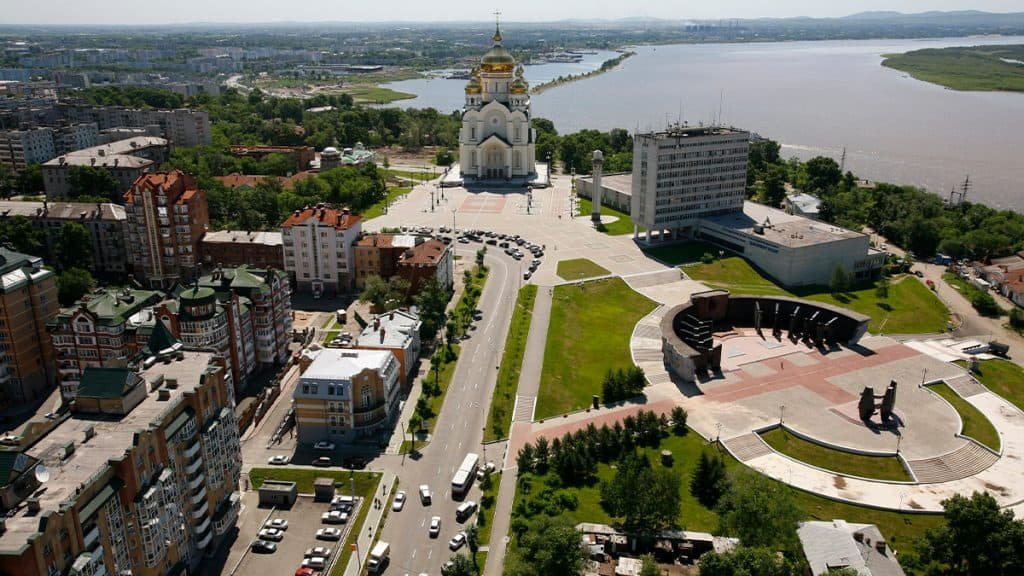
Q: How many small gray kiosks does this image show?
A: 2